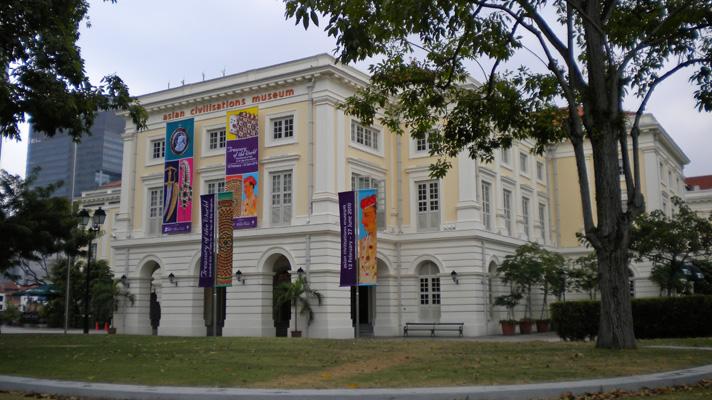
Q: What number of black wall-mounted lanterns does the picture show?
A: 5